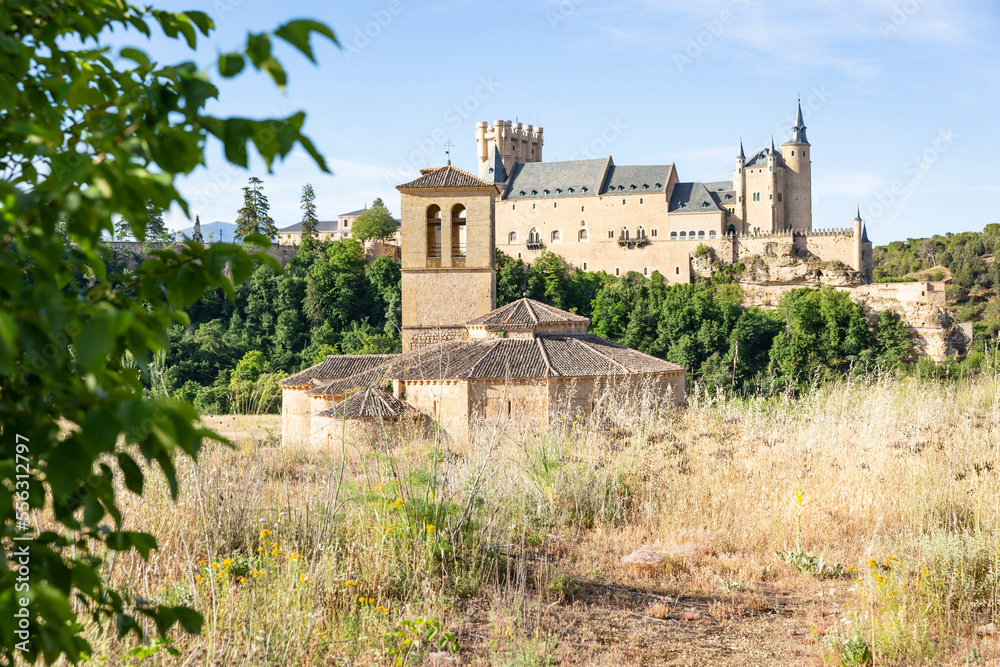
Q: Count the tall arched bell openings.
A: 2